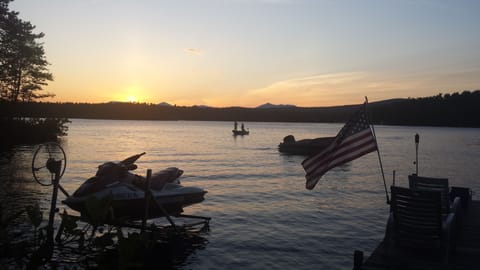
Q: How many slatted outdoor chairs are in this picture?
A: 2